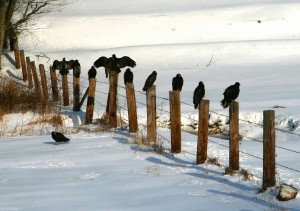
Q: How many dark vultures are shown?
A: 10